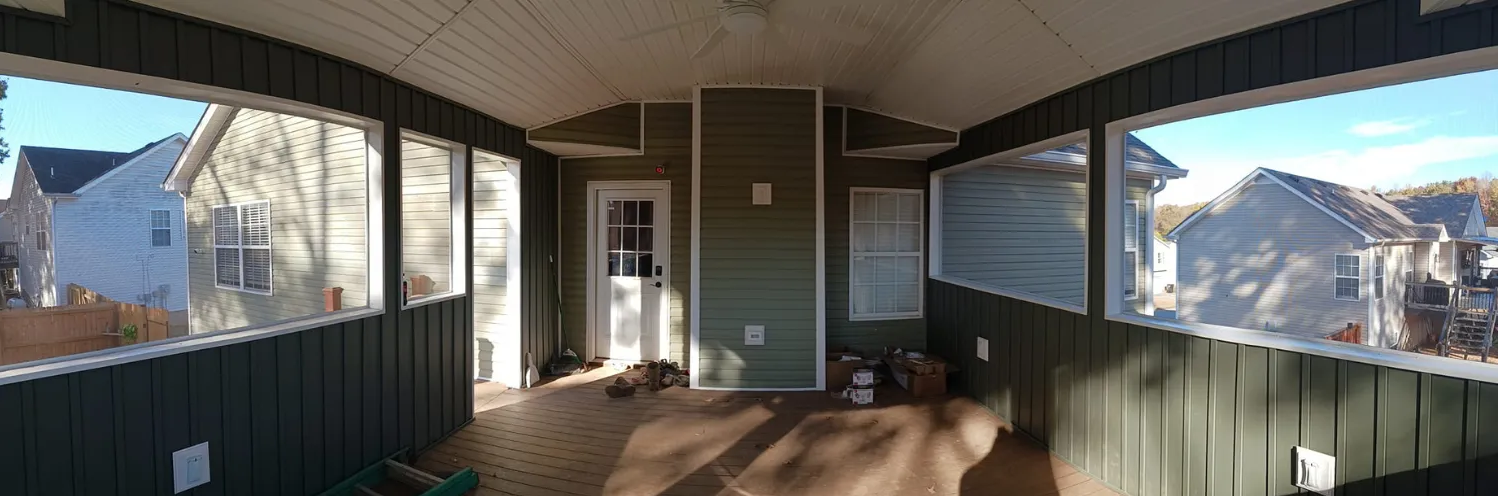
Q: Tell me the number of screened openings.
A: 4